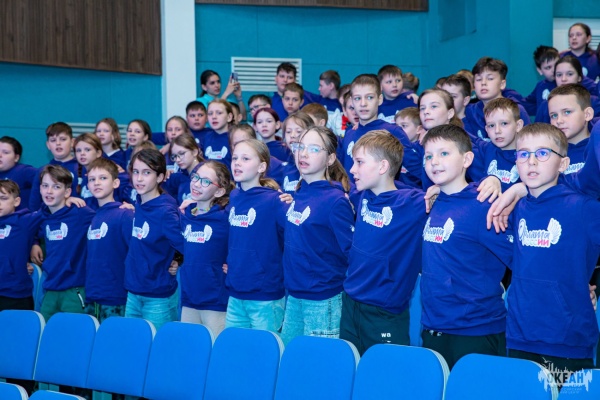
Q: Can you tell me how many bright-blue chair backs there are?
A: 11